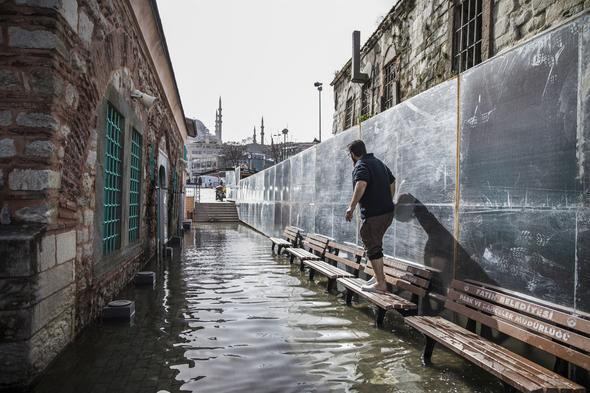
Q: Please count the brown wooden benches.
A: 5